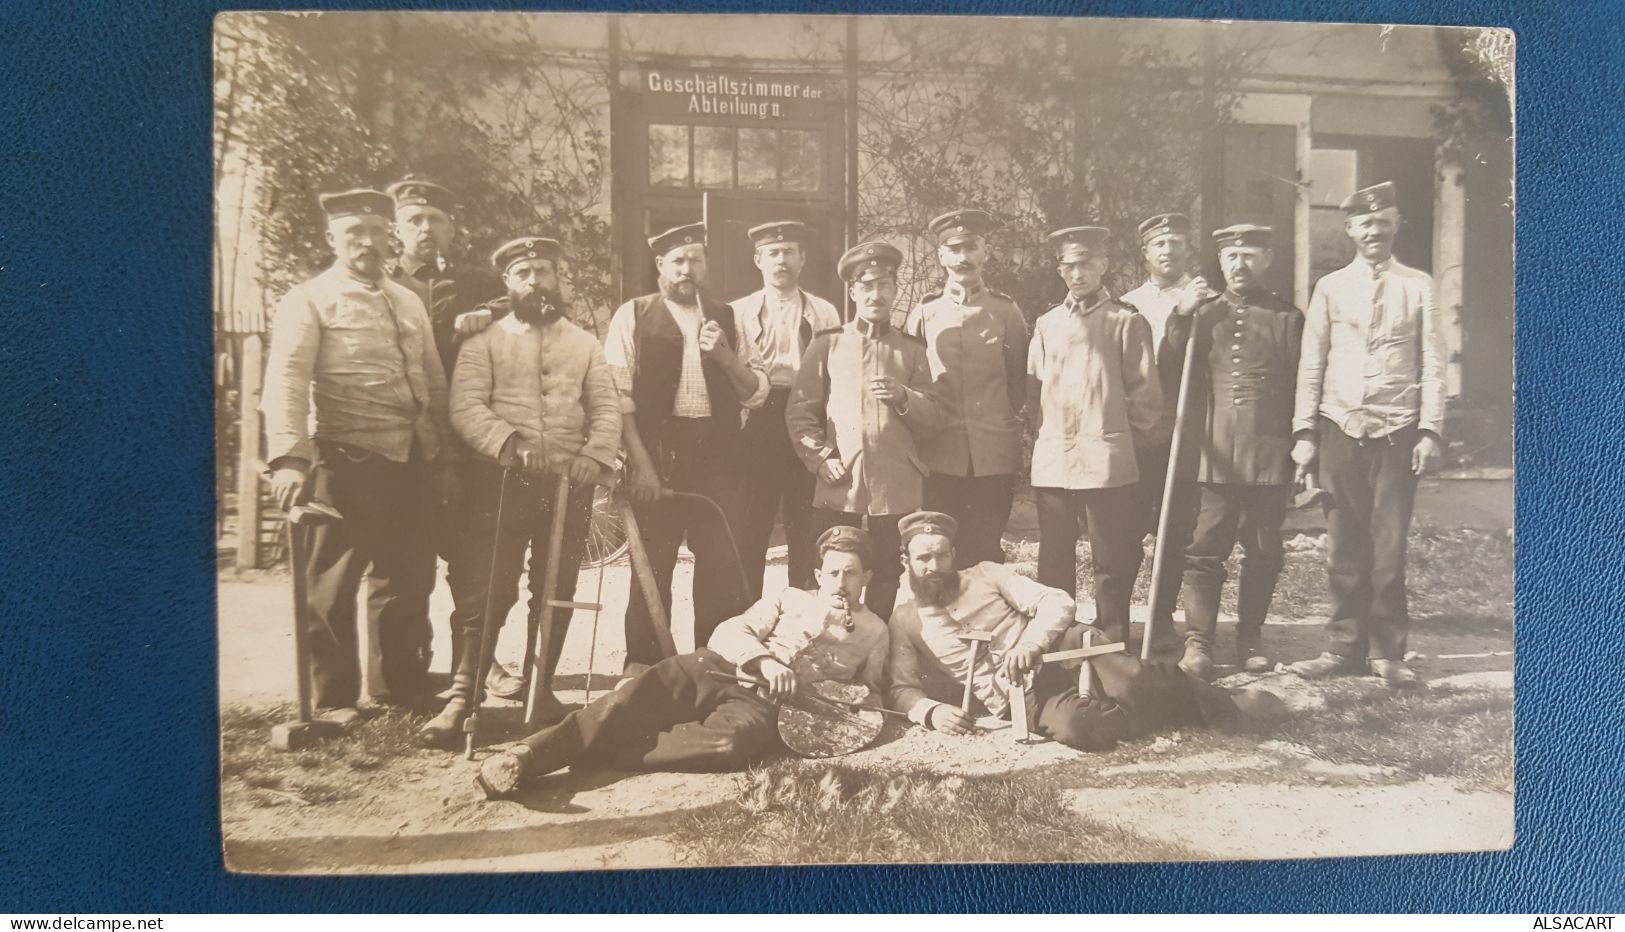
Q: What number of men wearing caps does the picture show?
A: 13